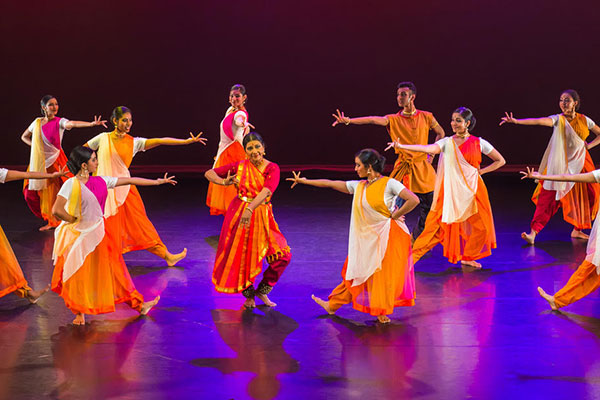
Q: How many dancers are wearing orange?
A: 11